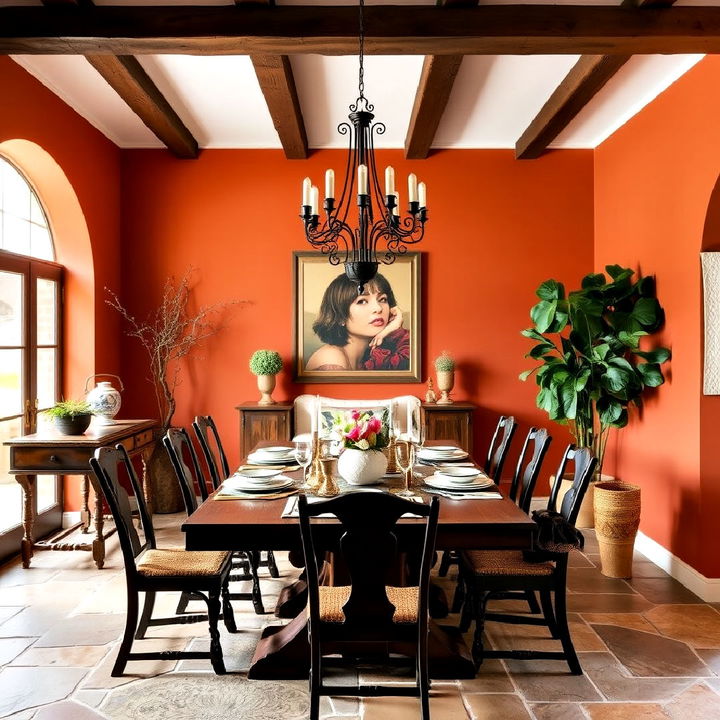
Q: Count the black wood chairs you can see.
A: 7